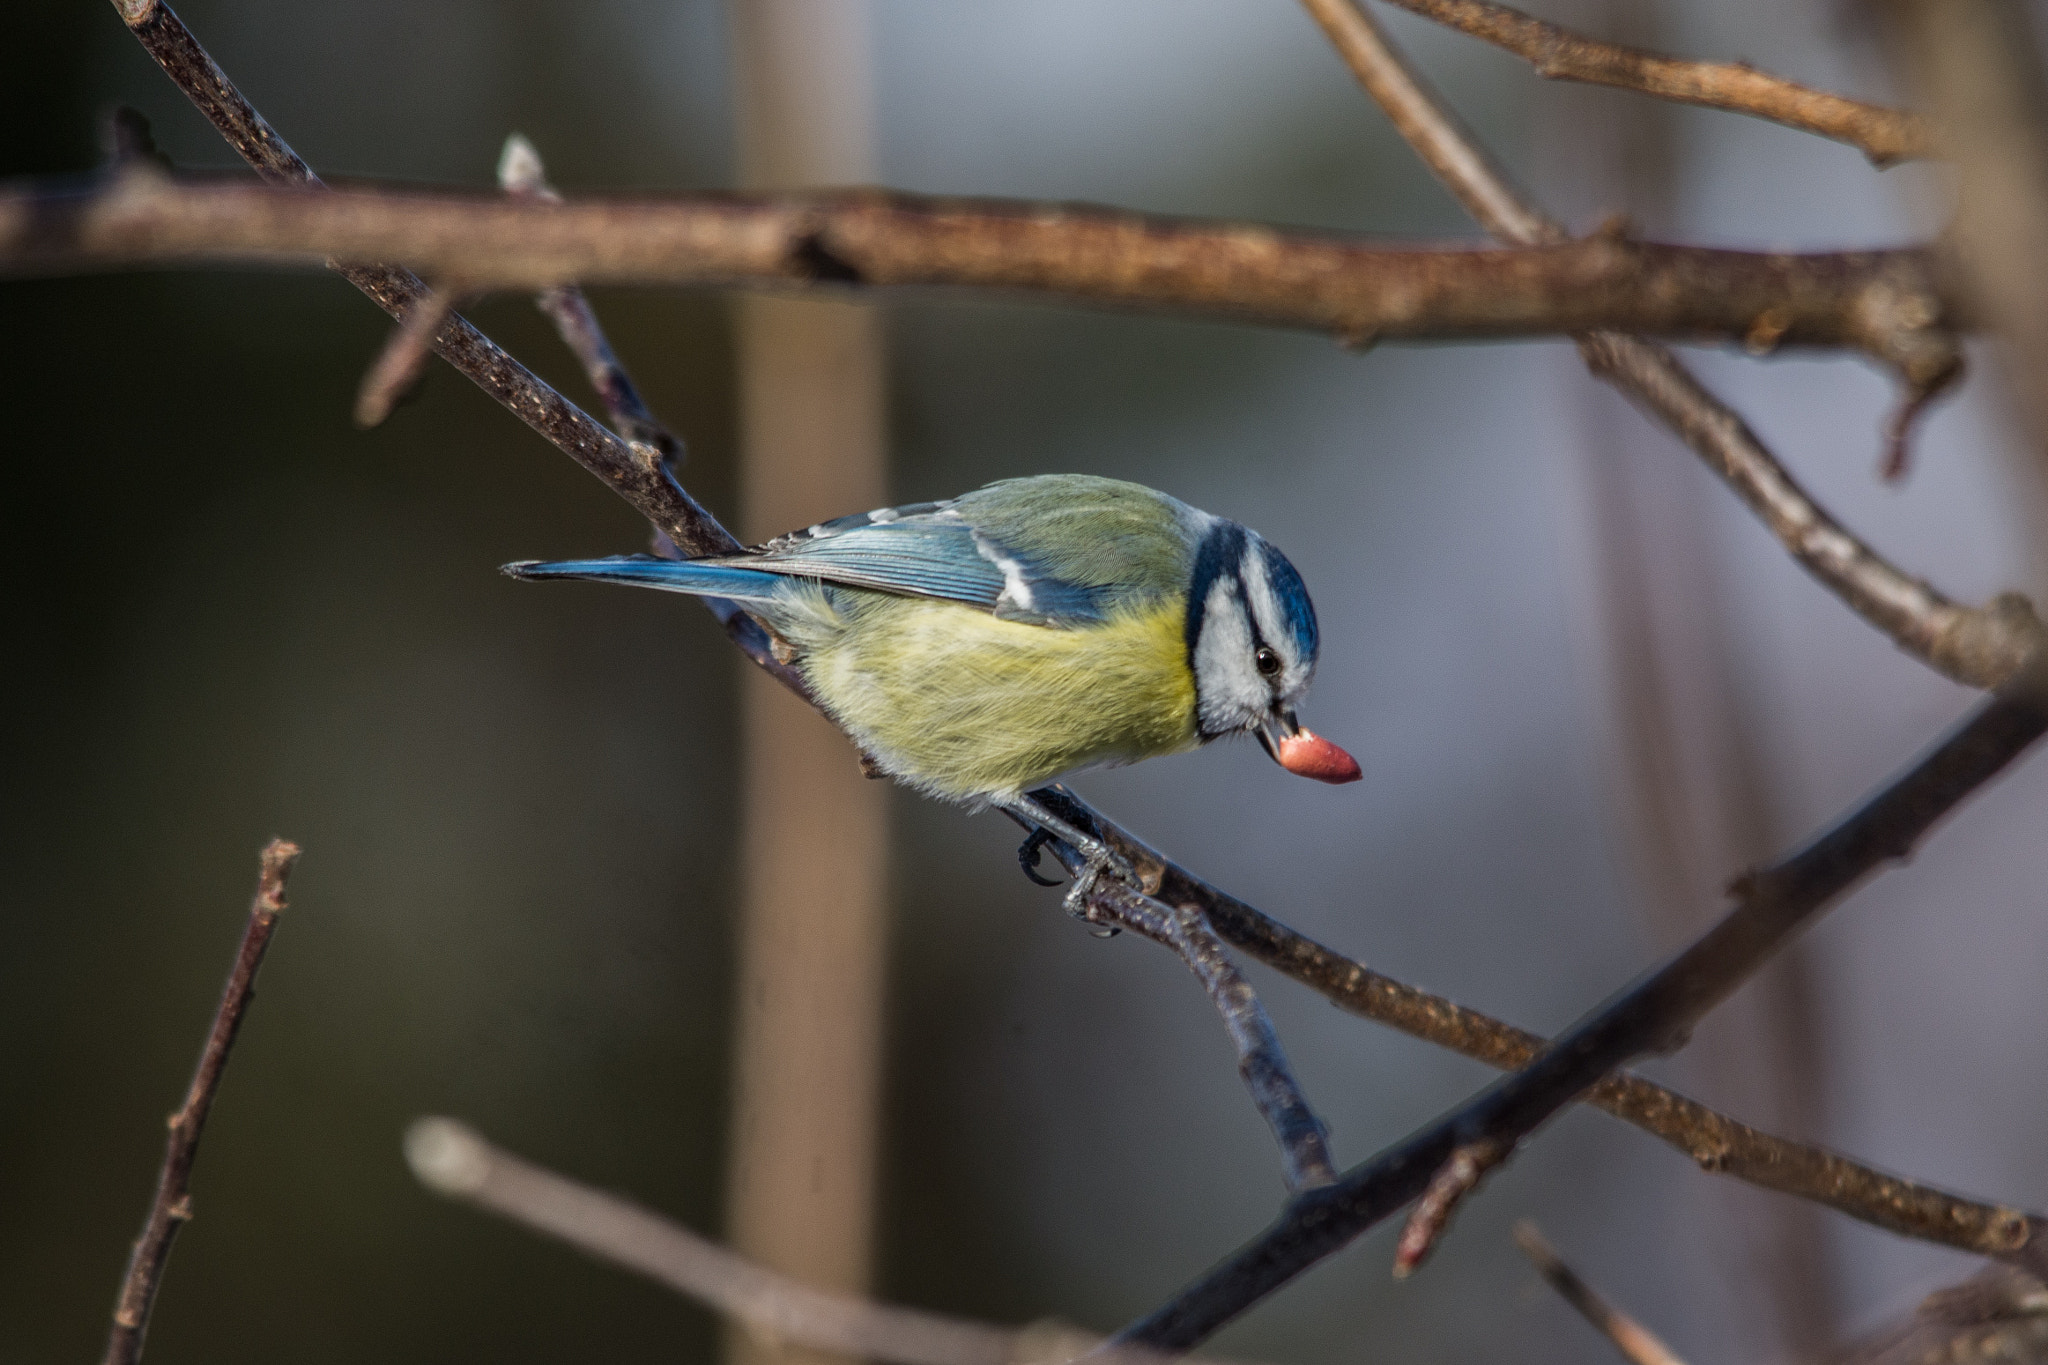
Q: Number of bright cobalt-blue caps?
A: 1